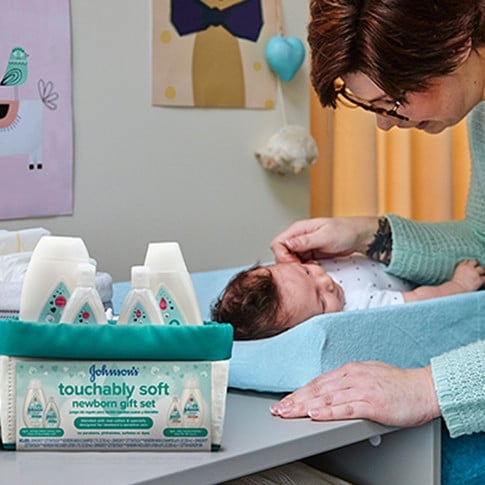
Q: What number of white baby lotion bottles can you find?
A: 4